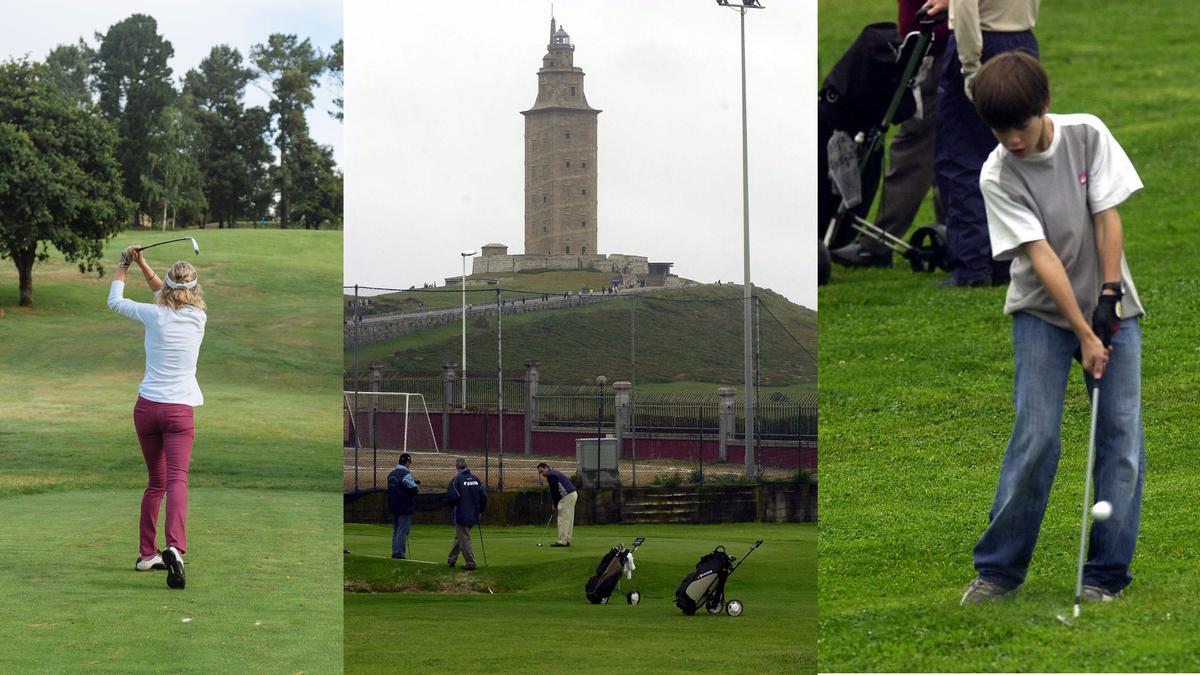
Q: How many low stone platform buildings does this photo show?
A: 1